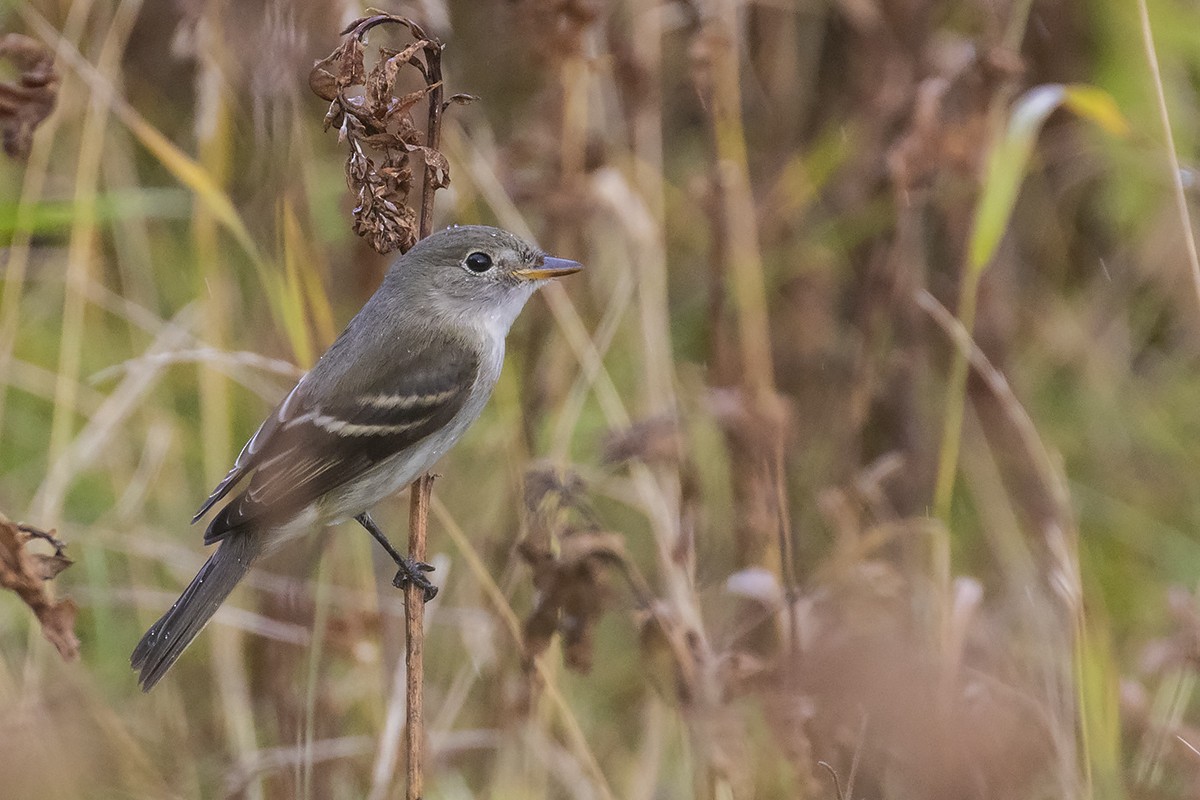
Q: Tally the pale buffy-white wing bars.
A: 2